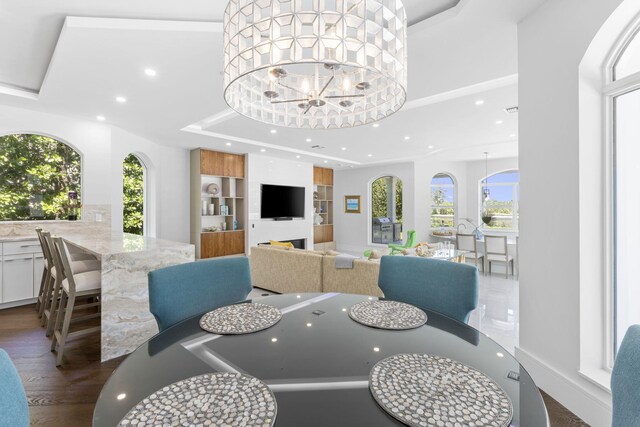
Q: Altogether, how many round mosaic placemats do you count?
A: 4